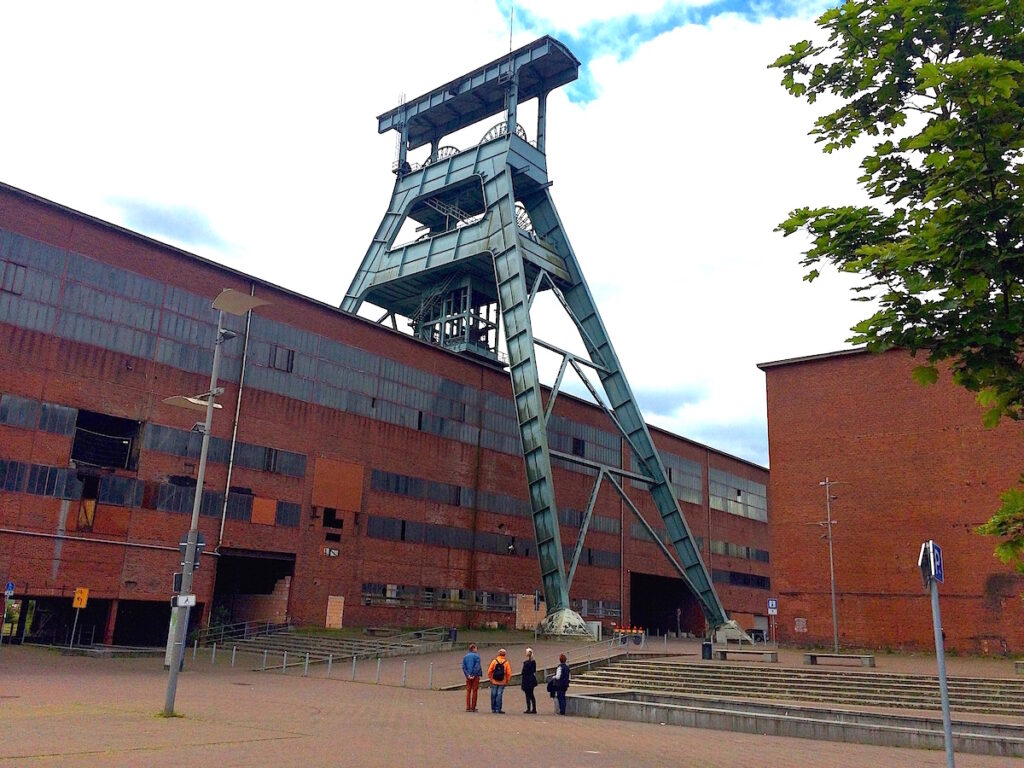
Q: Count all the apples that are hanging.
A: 0